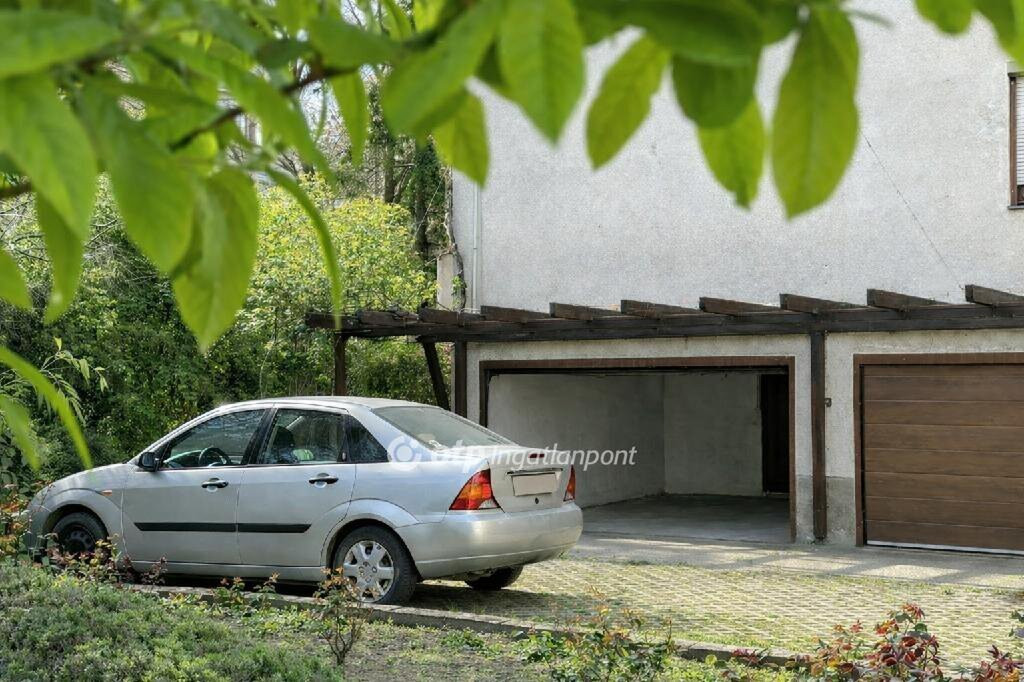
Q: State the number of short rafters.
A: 10